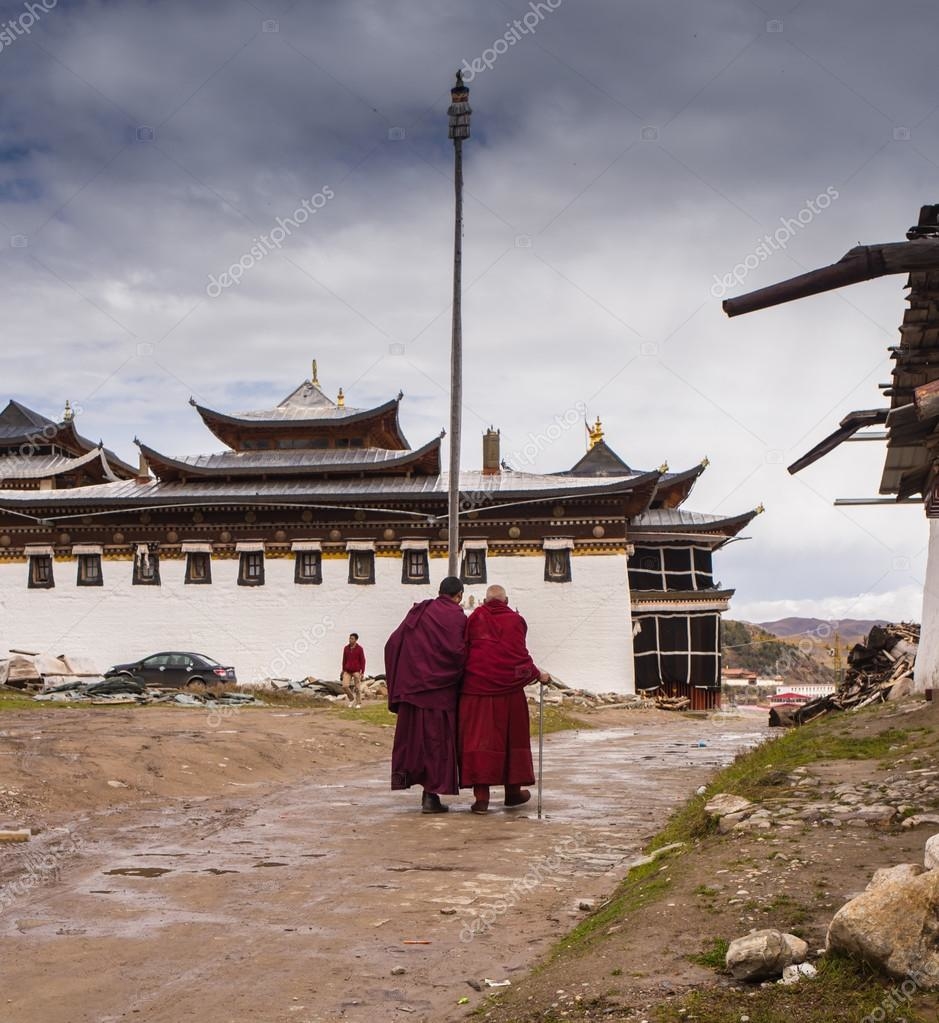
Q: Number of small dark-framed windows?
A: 10